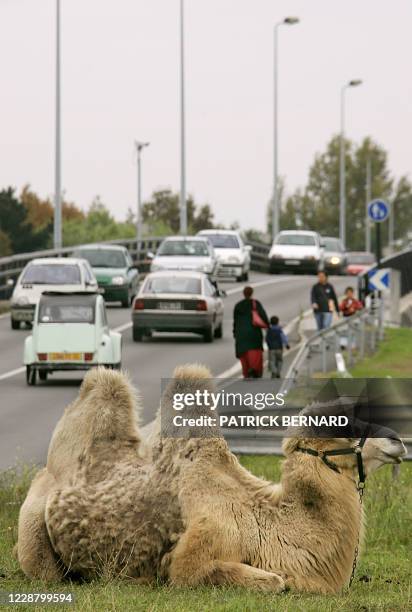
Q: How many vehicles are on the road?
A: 9